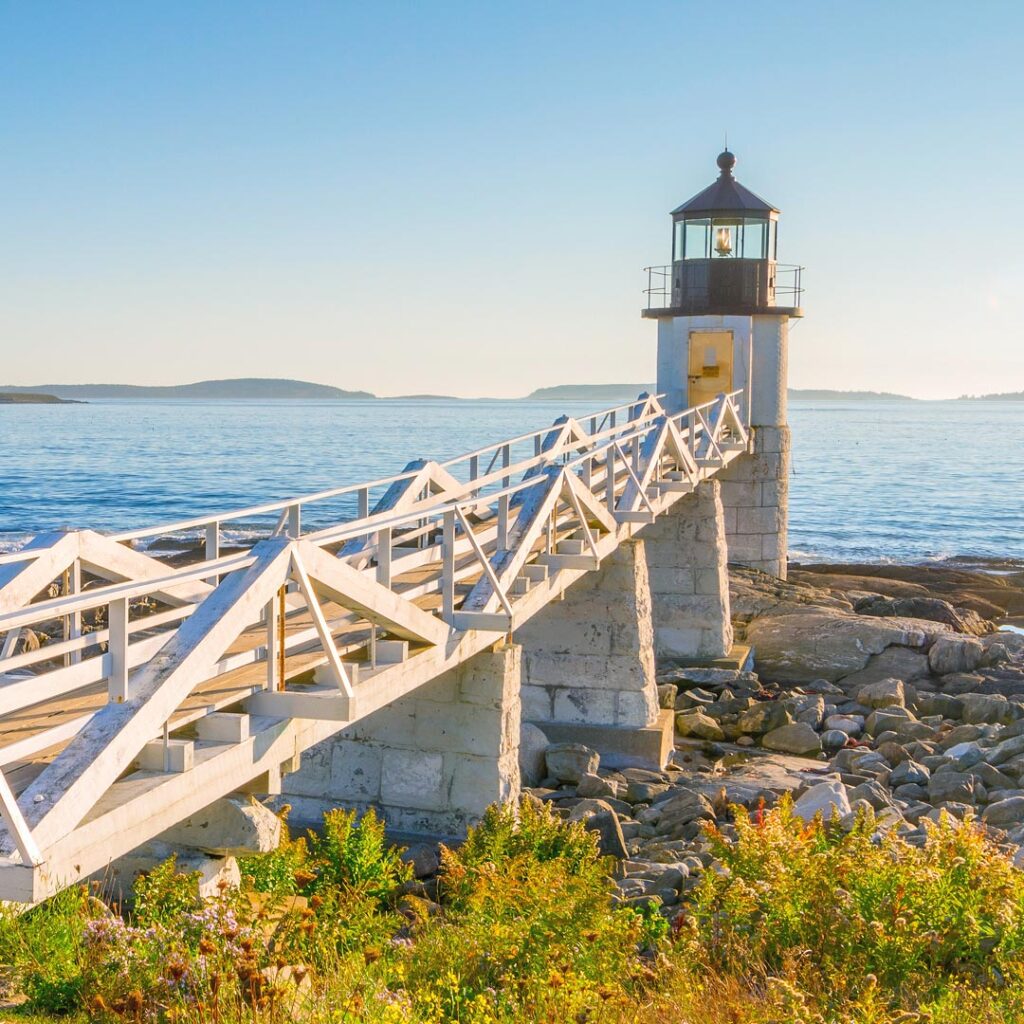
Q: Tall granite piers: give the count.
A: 3